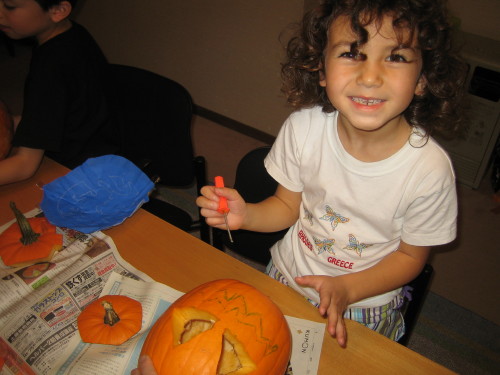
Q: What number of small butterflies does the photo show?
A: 4